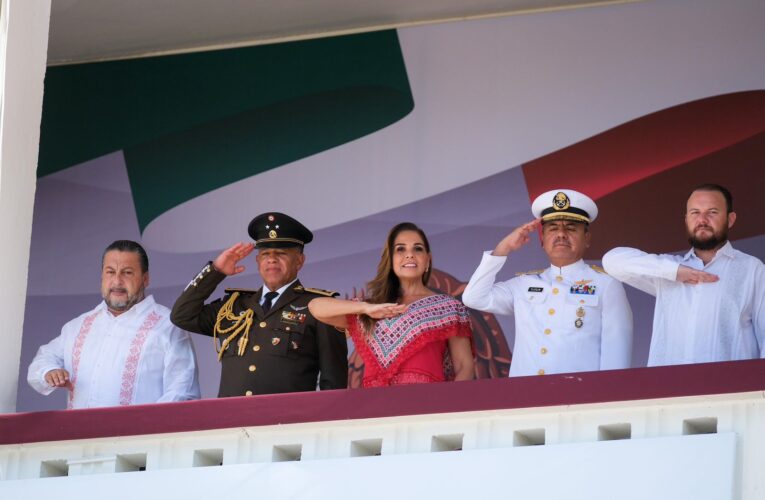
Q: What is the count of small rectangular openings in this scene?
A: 9